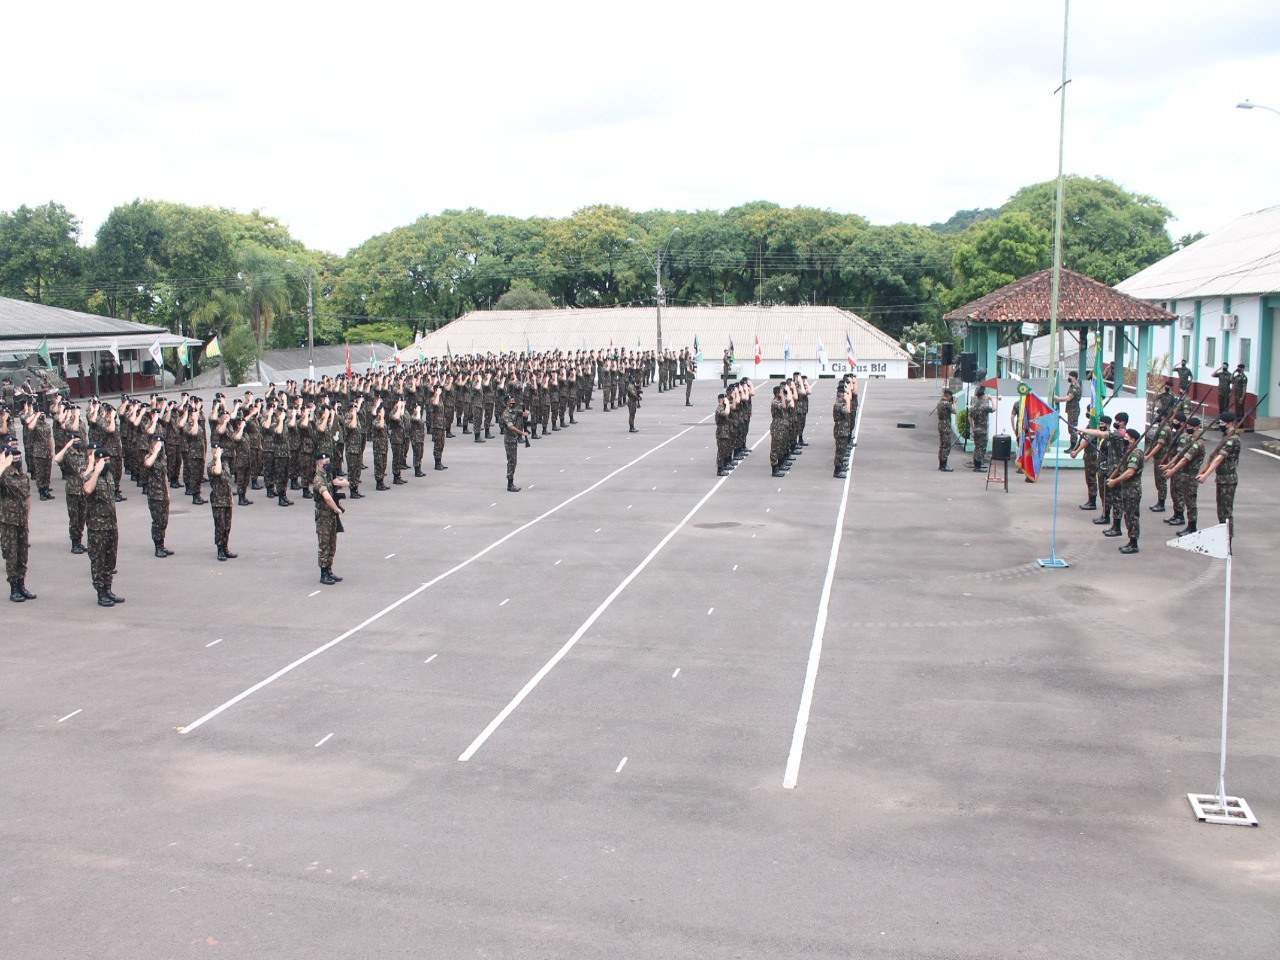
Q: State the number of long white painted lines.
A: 3